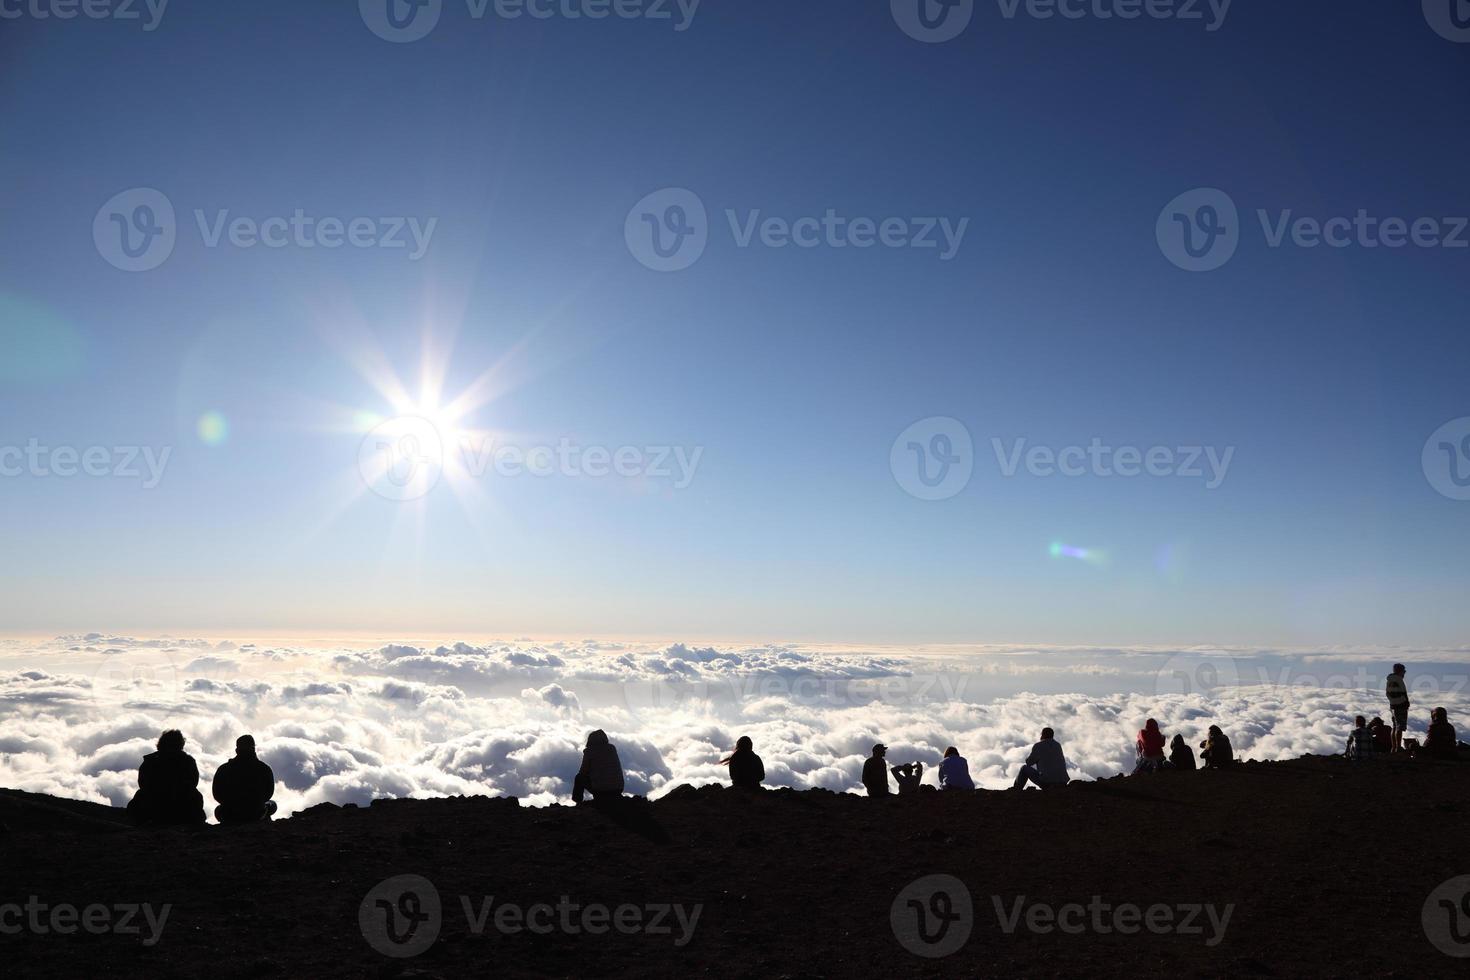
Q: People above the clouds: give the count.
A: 15